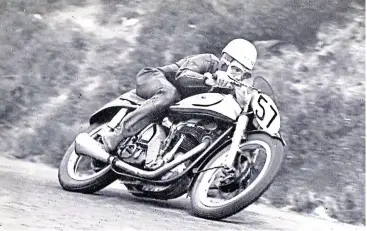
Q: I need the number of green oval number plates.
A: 0